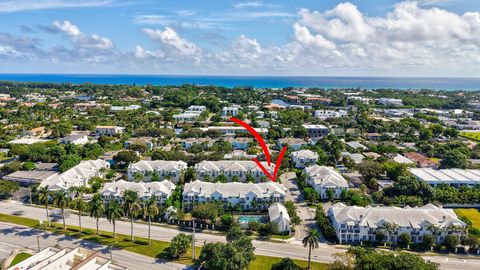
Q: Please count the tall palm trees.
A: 8